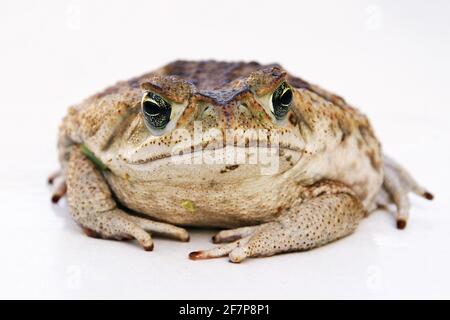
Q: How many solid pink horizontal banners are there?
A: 0